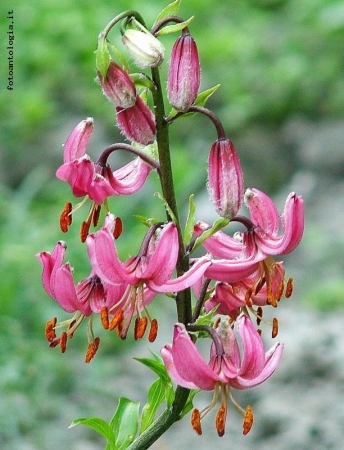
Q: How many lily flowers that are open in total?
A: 6